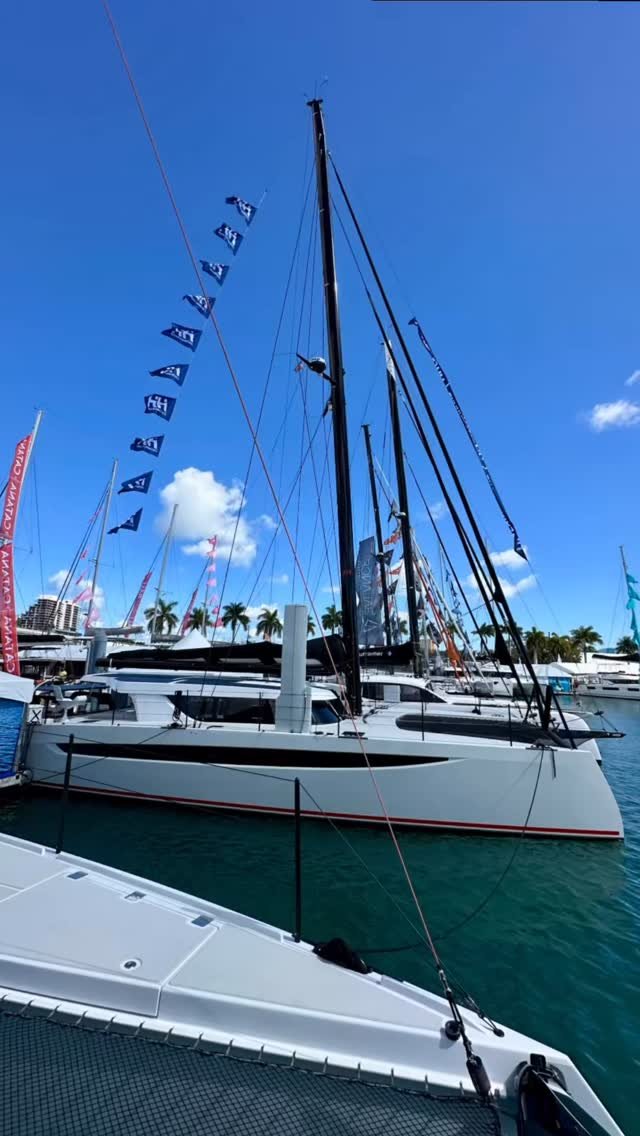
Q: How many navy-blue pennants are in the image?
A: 10